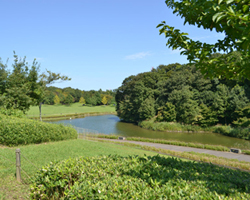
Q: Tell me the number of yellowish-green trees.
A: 3